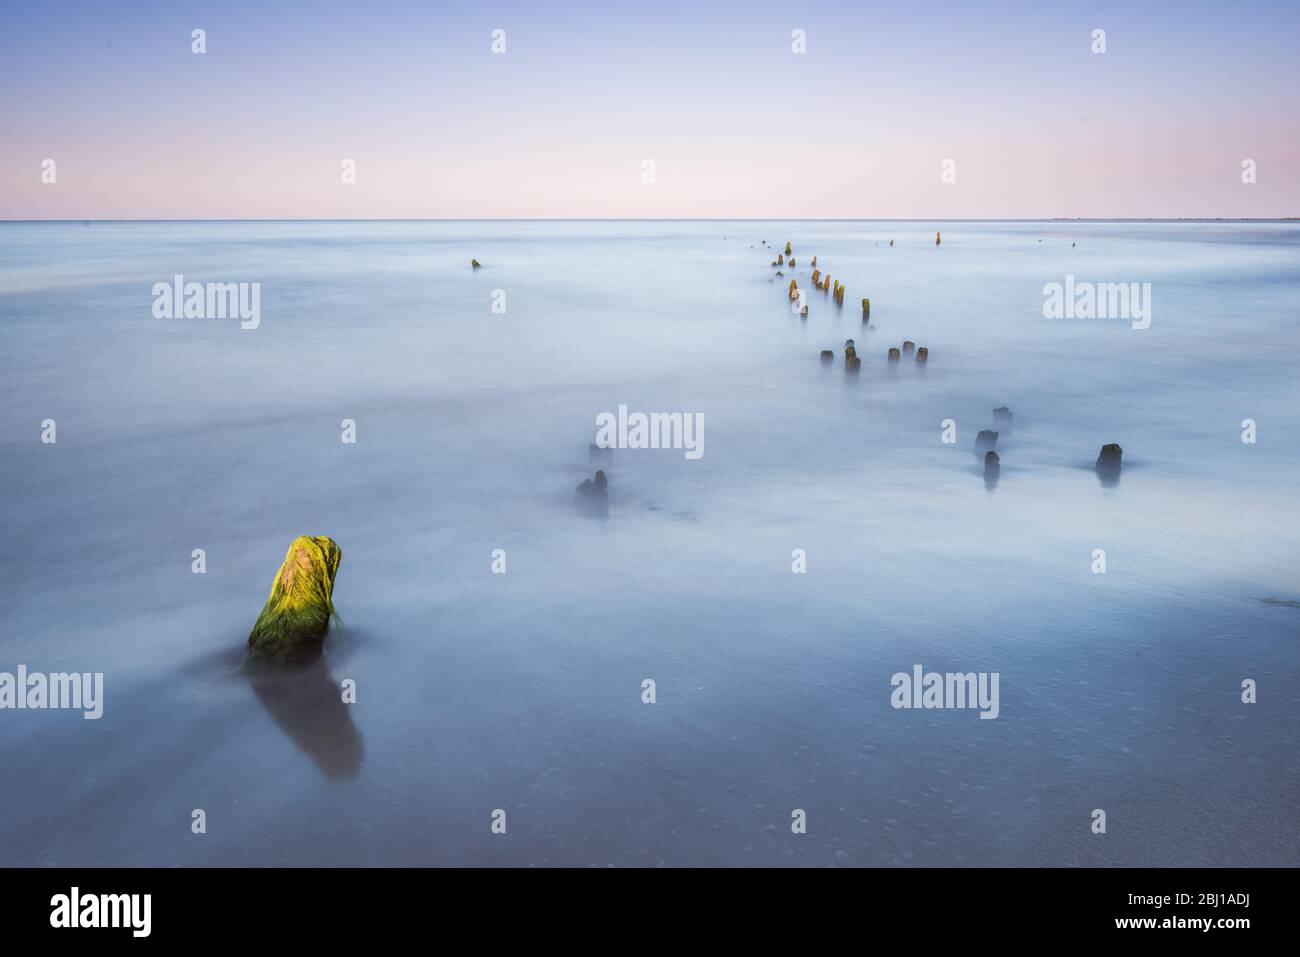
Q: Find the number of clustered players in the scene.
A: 0